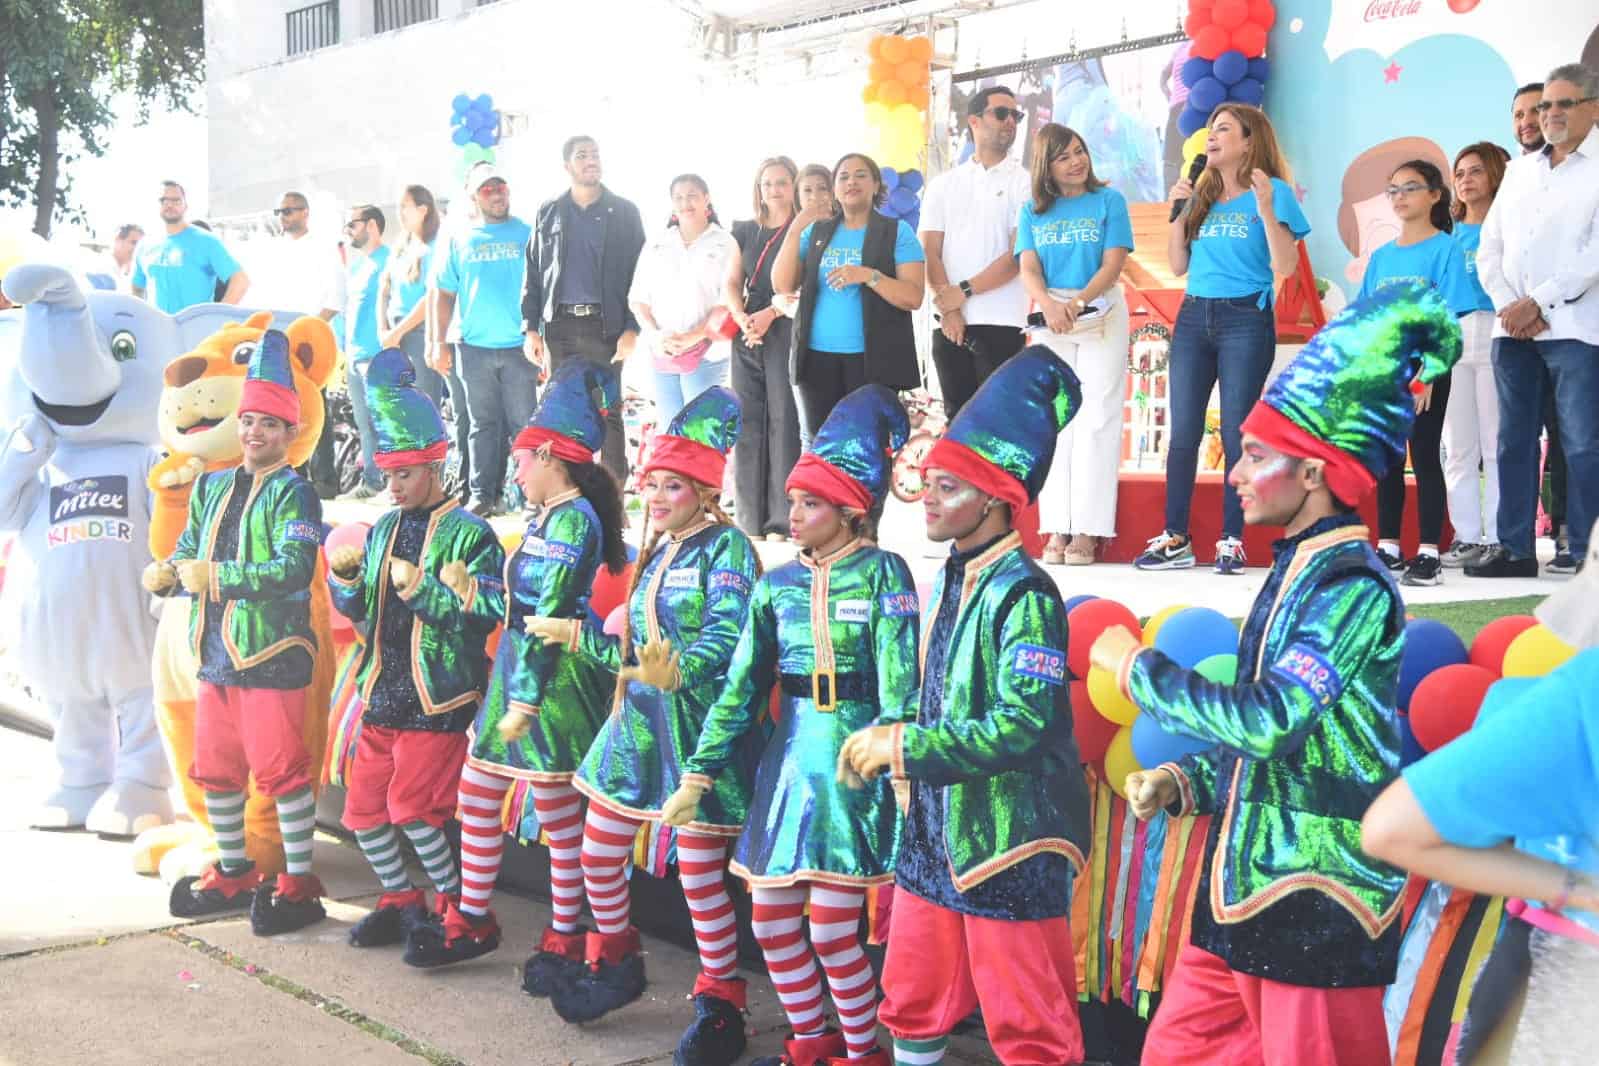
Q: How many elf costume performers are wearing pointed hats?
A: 7